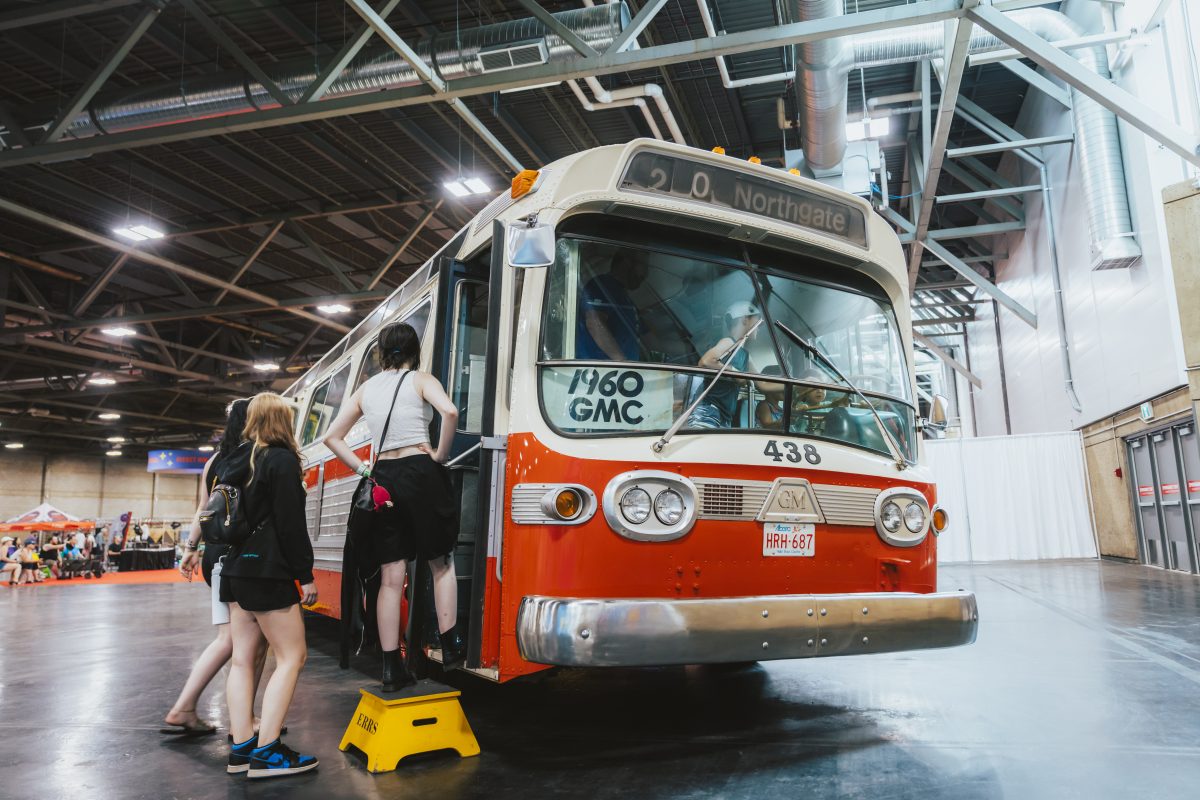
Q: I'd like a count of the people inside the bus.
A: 4